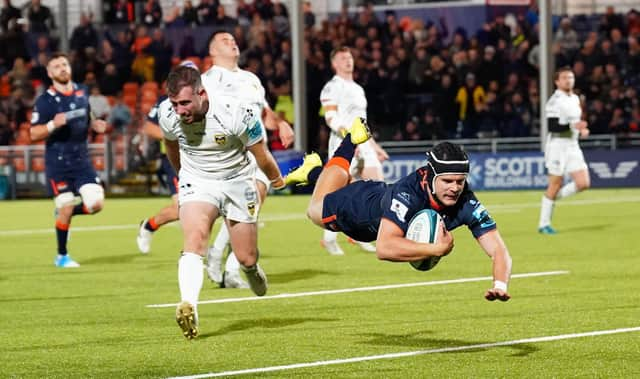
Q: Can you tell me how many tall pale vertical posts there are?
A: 2